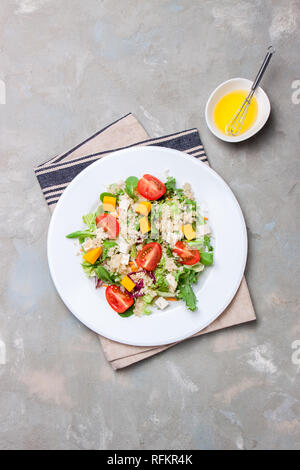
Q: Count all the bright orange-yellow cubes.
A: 6